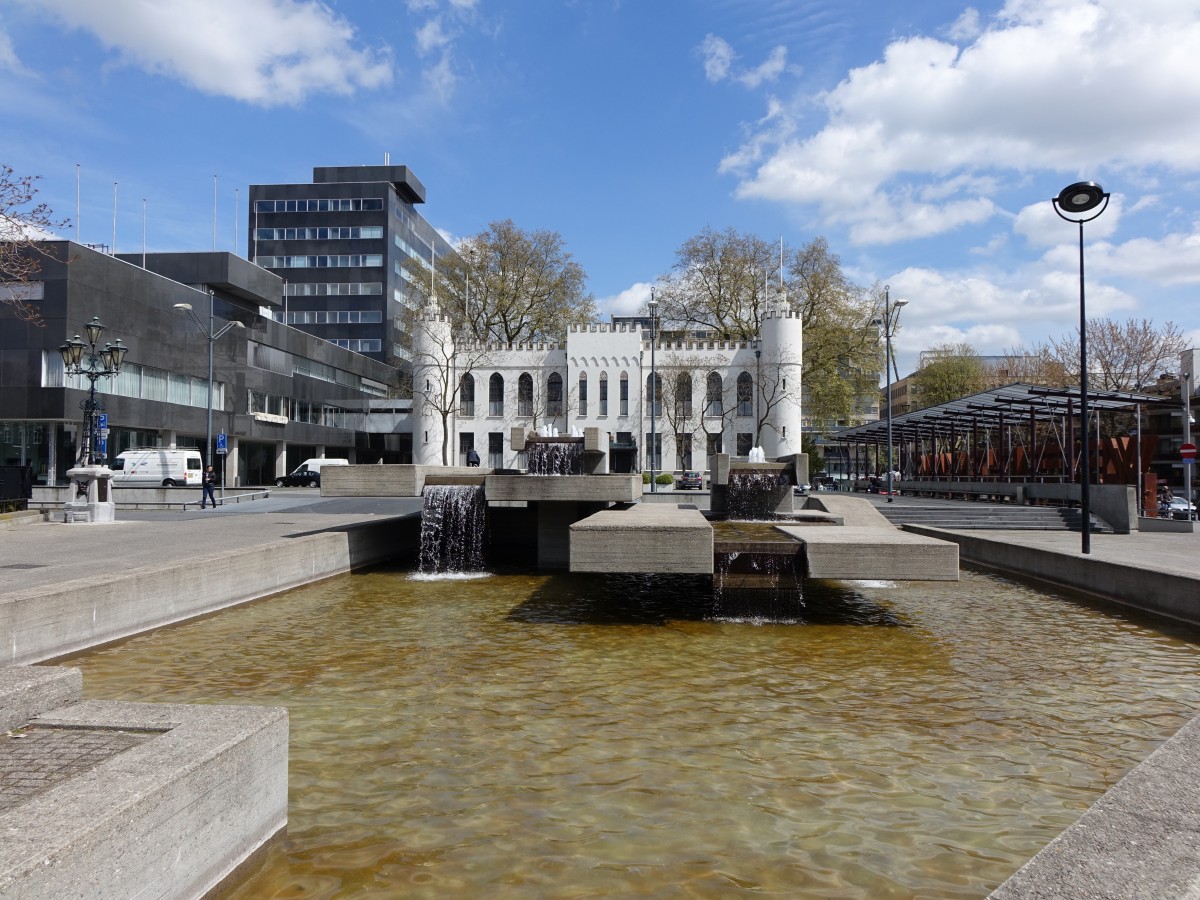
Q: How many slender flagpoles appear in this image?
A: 11